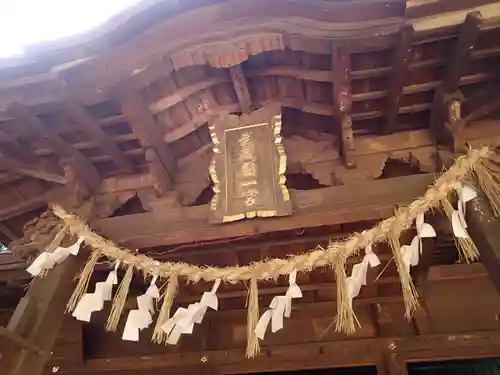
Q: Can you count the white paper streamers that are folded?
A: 8